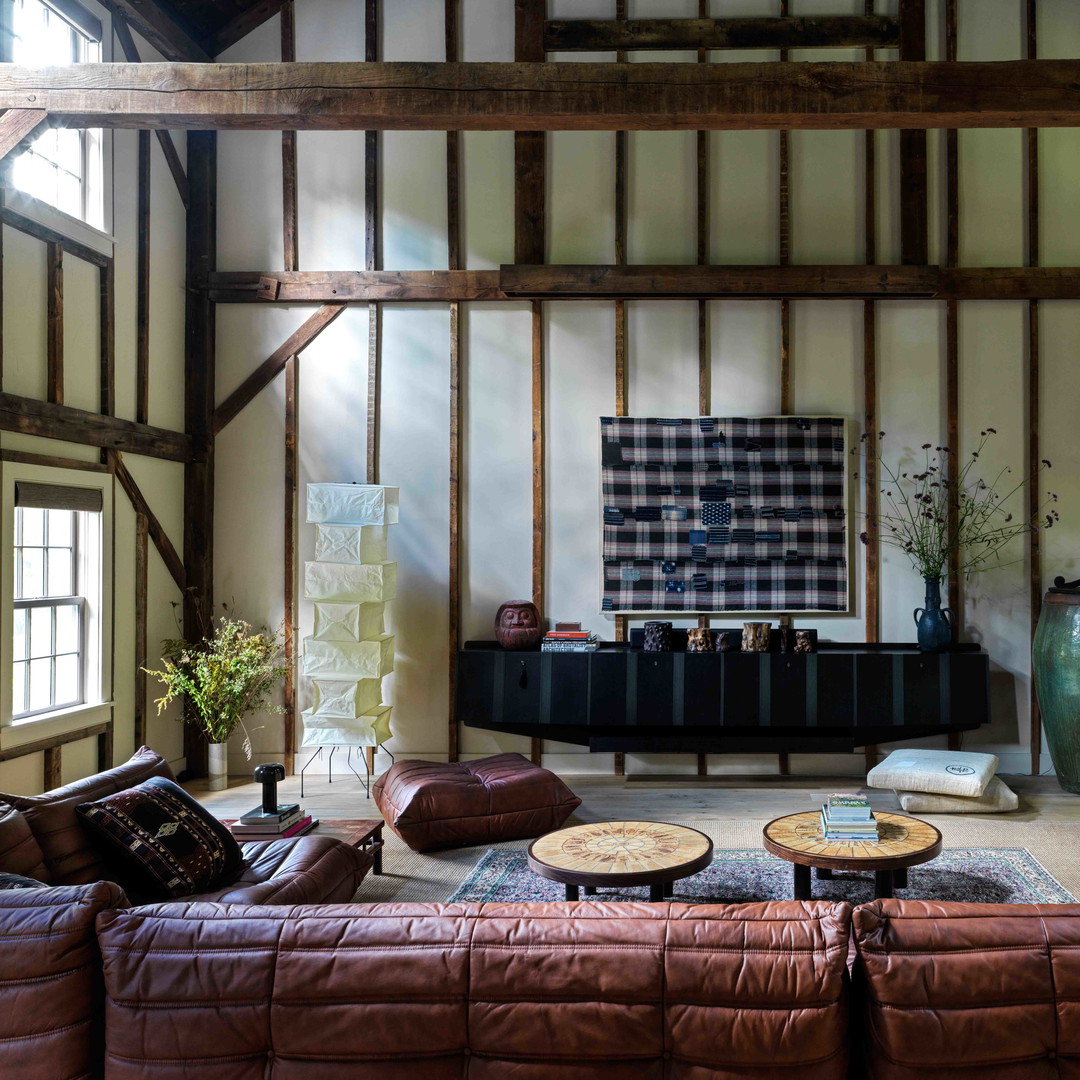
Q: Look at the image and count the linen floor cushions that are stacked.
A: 2